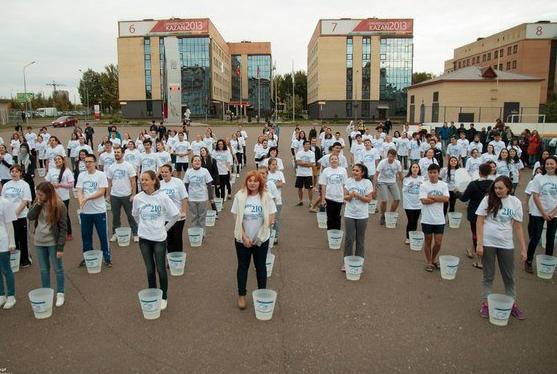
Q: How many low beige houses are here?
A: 1